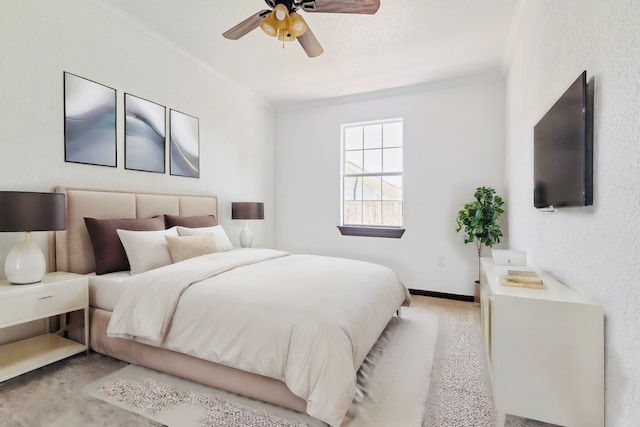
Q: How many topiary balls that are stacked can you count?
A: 0